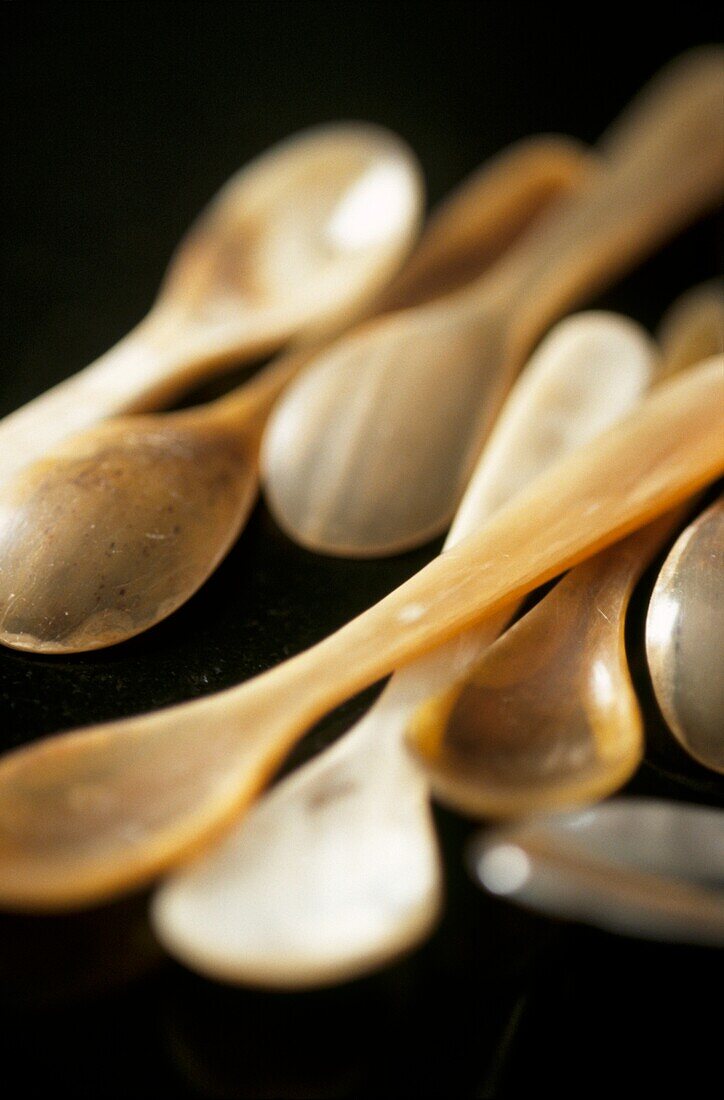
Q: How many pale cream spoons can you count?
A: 2